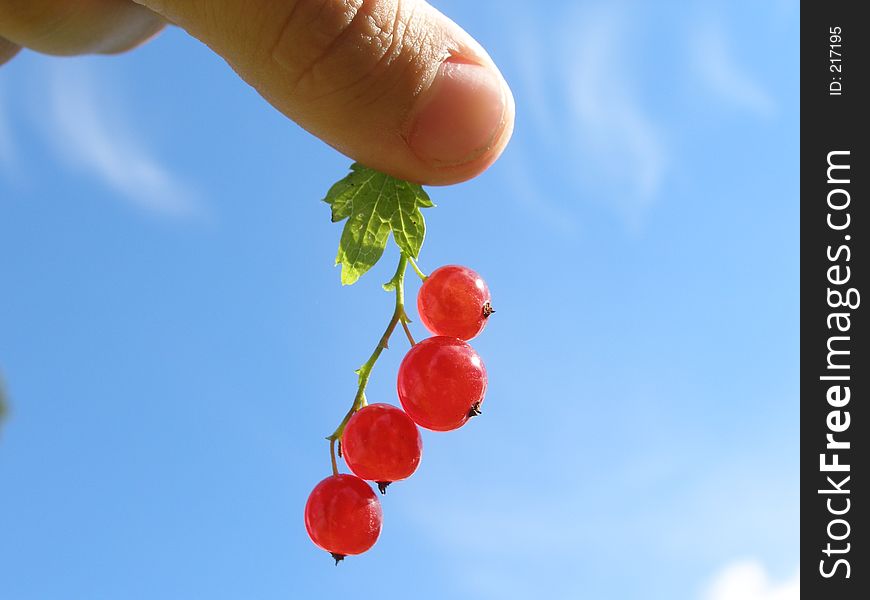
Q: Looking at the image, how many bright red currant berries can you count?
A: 4